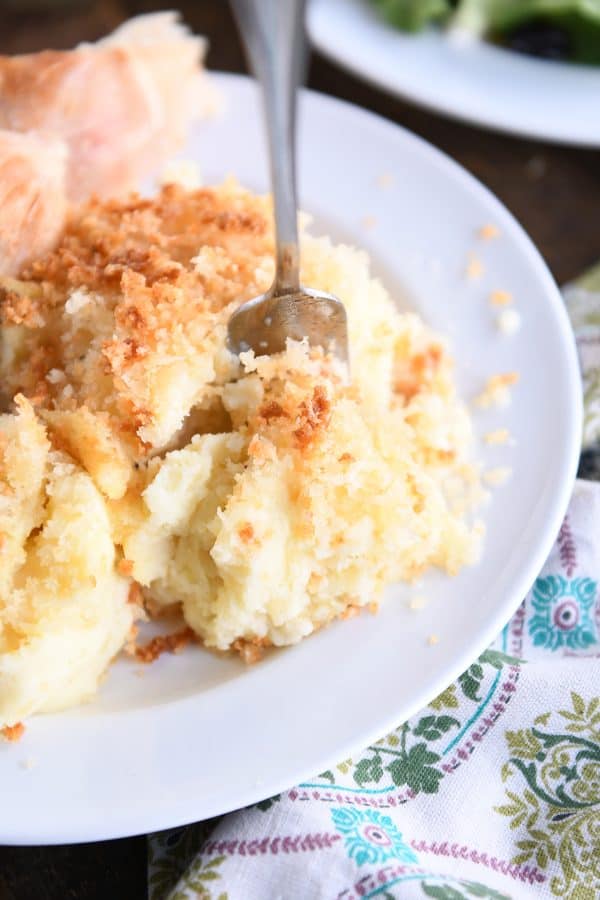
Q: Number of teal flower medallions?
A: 2